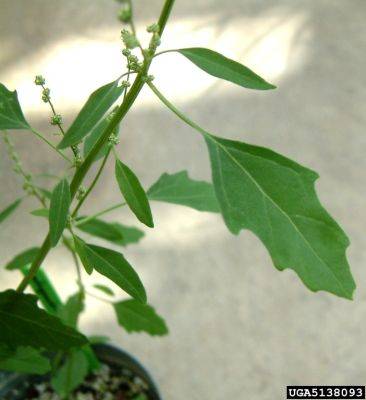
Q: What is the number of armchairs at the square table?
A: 0